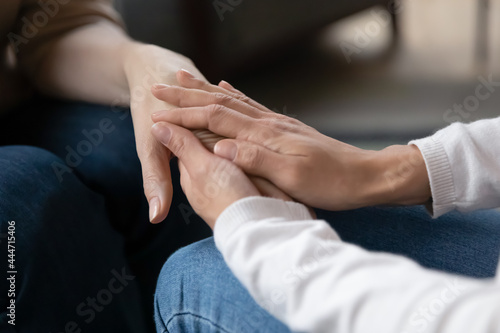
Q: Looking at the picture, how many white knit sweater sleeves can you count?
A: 2